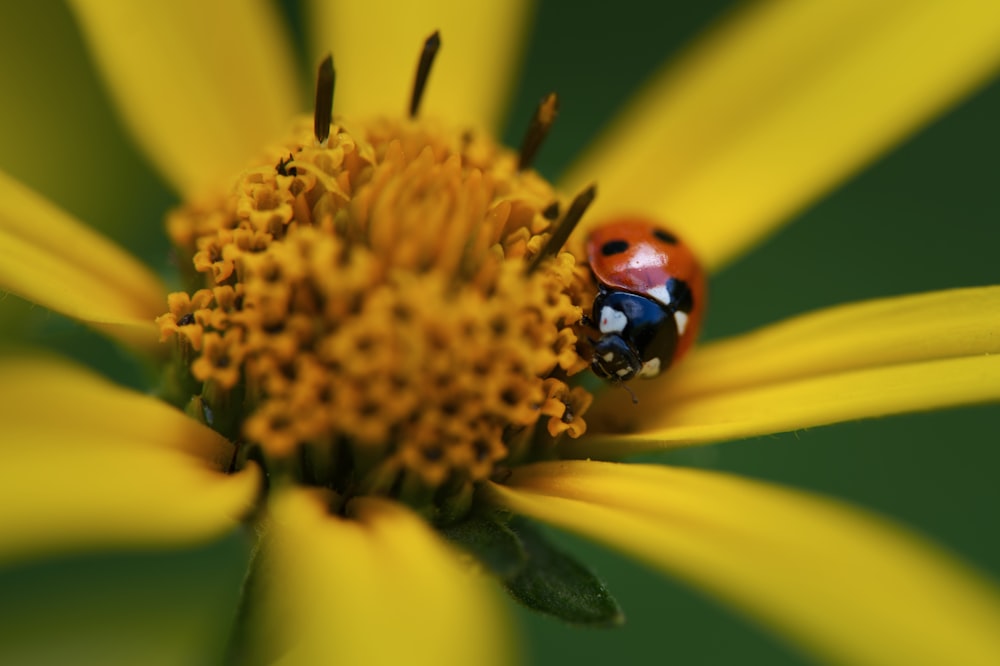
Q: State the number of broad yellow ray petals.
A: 8